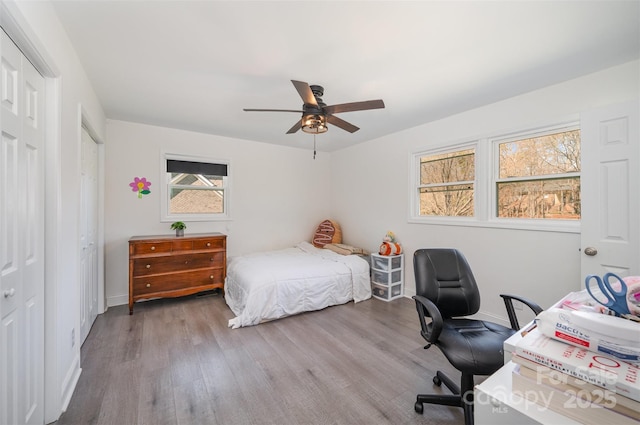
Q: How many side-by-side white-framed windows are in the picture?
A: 2